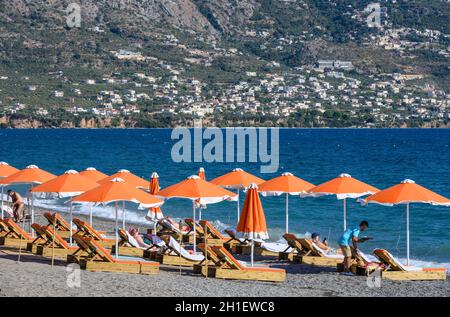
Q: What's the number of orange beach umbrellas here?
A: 14